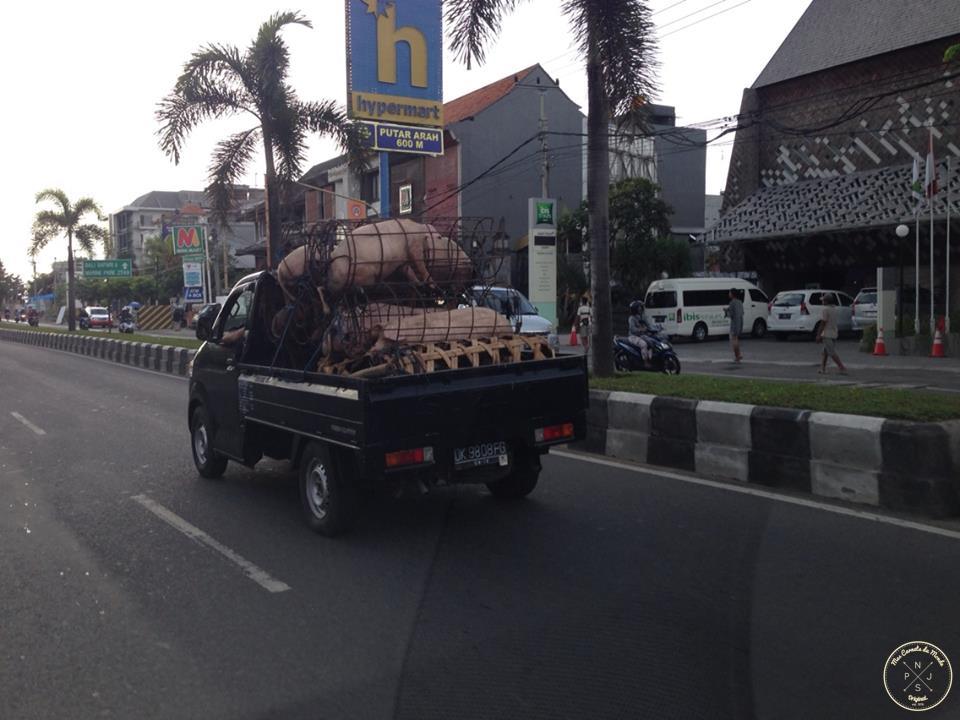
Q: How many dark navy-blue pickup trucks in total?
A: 1